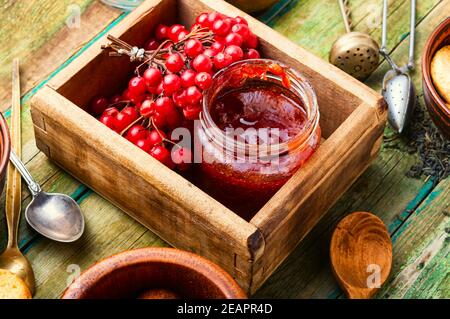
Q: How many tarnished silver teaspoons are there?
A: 1